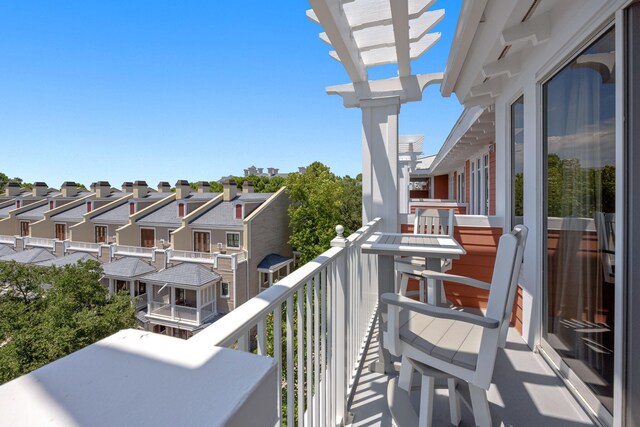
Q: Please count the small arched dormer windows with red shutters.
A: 6